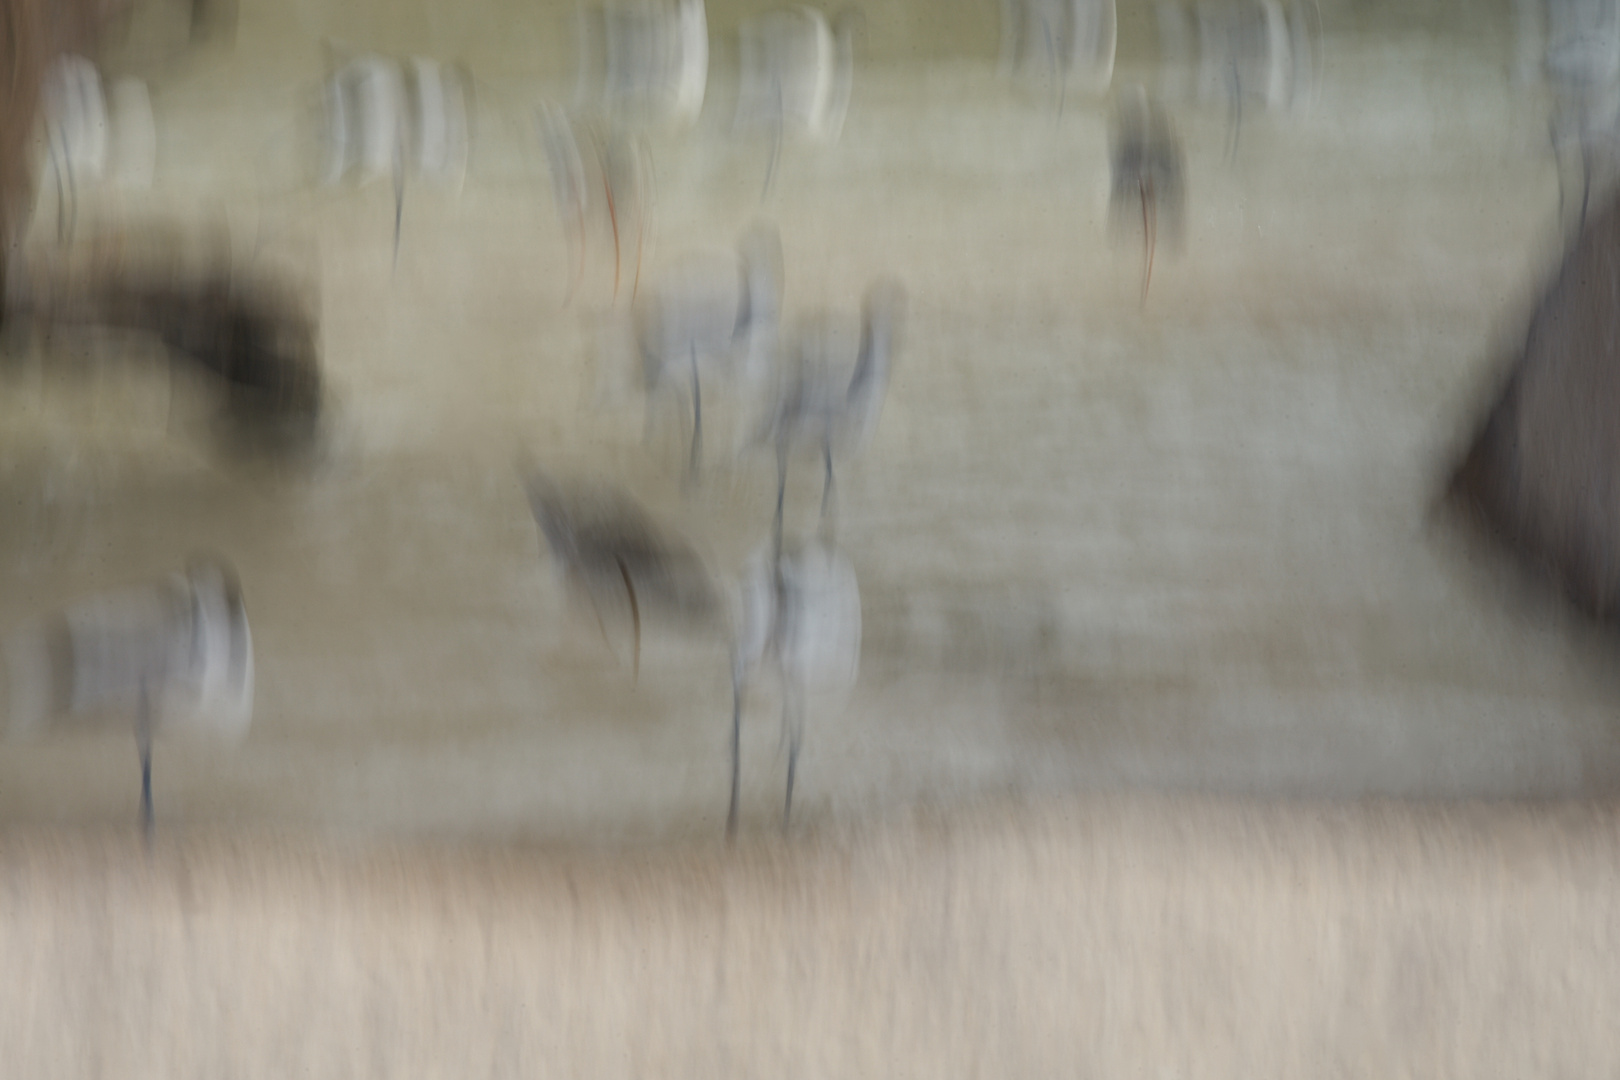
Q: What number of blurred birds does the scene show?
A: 14